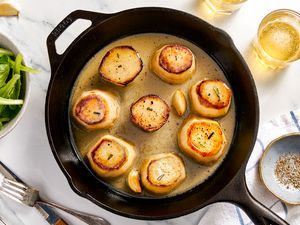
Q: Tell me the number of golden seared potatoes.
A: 8